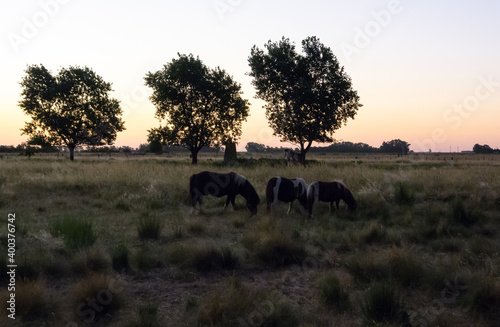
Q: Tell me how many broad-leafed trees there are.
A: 3